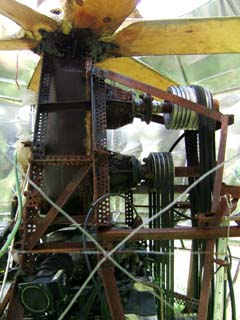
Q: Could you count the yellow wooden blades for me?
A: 6